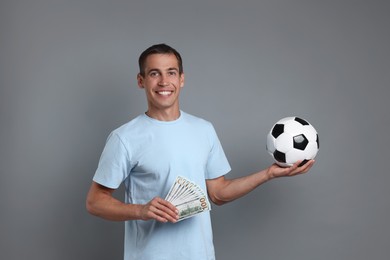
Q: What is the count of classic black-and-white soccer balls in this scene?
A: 1